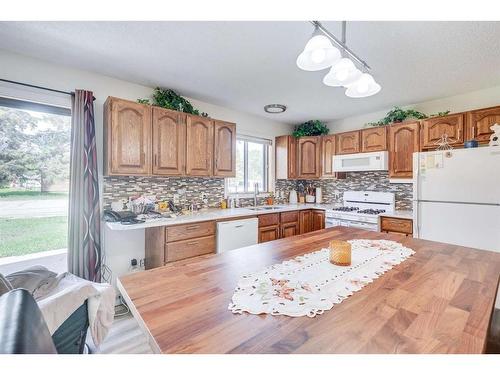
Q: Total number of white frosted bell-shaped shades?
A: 3